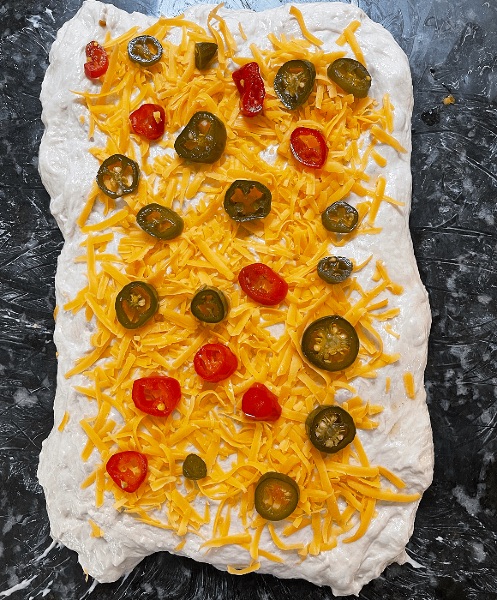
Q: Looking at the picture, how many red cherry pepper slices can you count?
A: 9